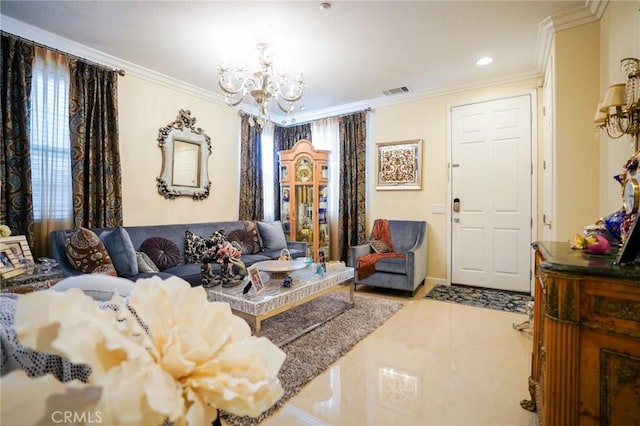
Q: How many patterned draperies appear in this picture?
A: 5